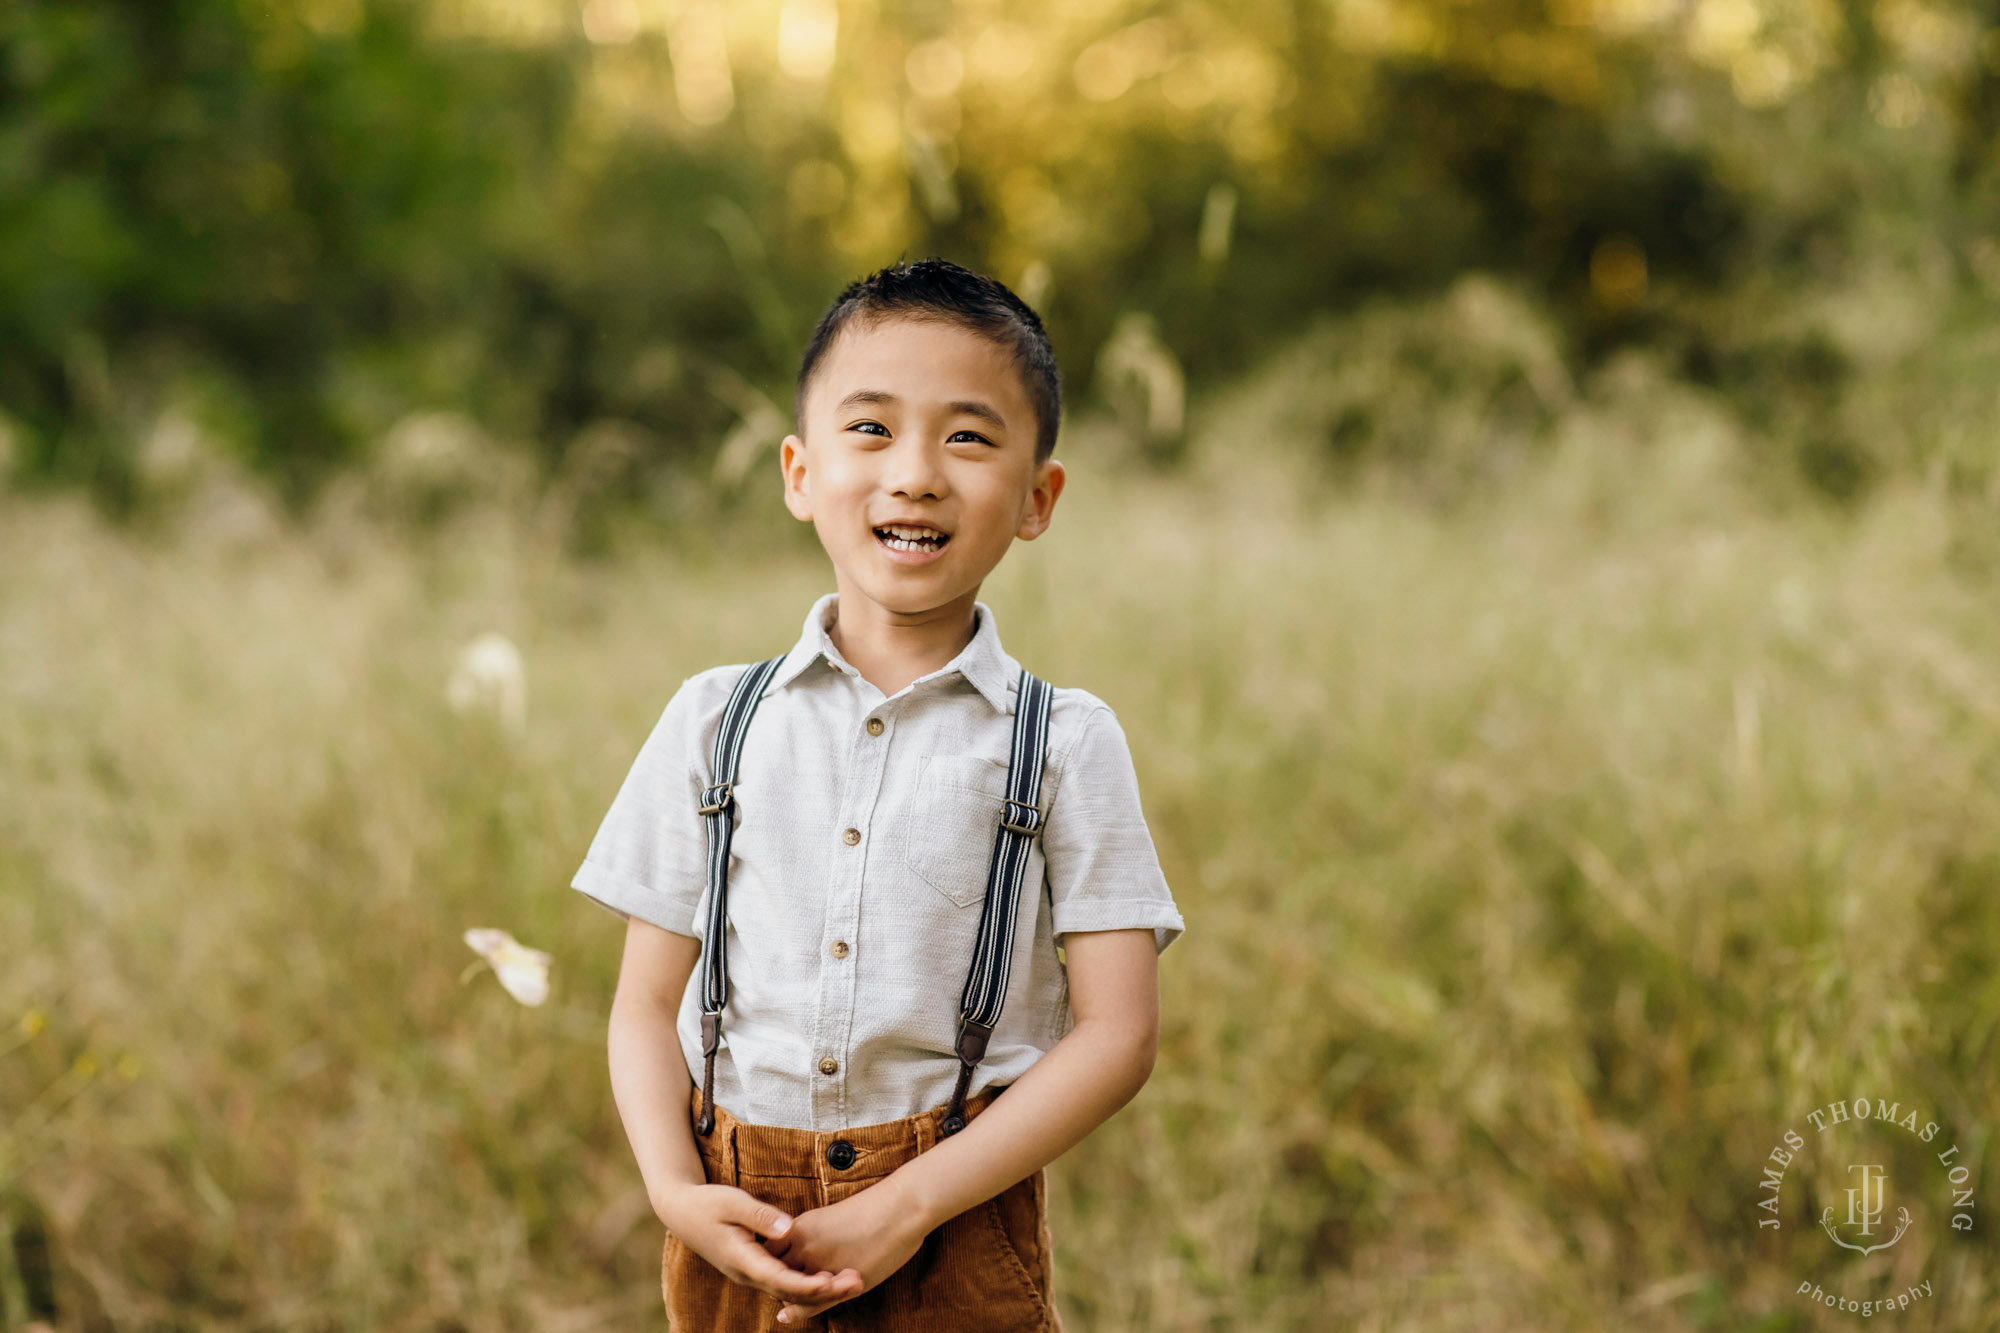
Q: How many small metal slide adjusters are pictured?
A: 2